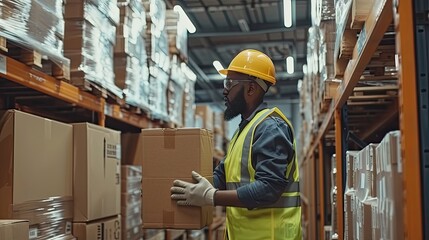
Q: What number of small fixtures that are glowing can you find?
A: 5